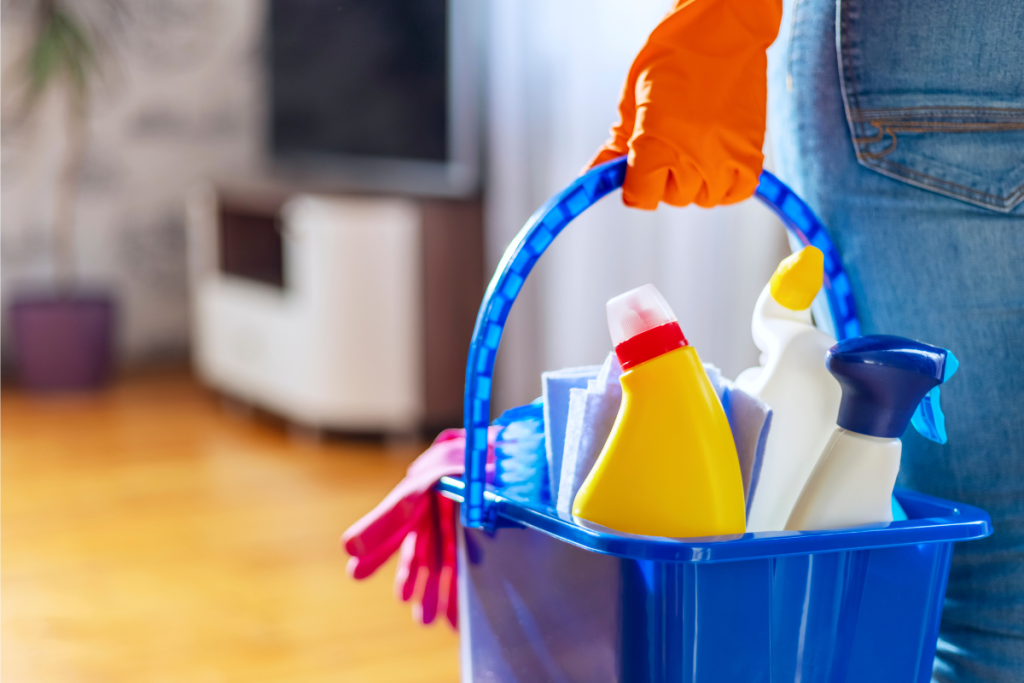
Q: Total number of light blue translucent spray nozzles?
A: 1